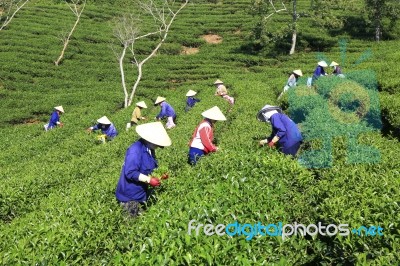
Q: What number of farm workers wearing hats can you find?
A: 12